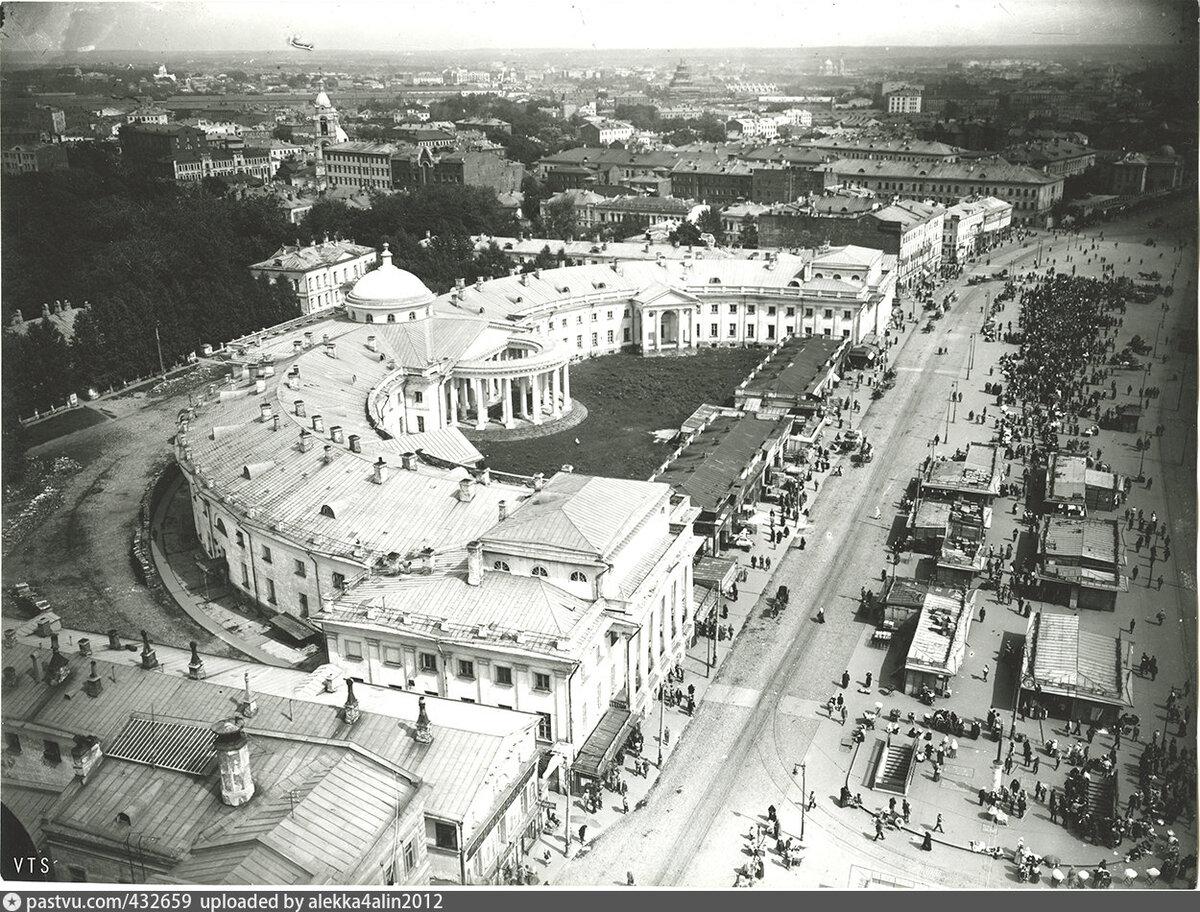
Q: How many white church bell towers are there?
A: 1